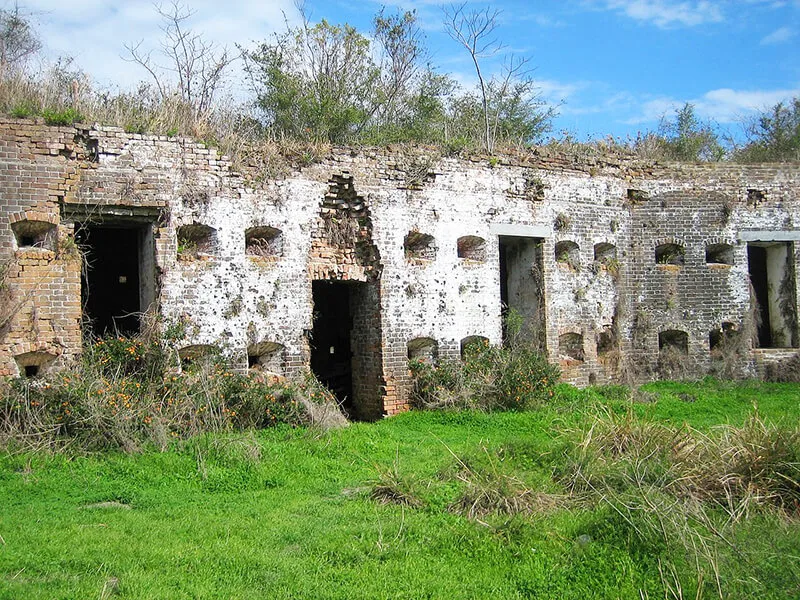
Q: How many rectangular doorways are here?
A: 4